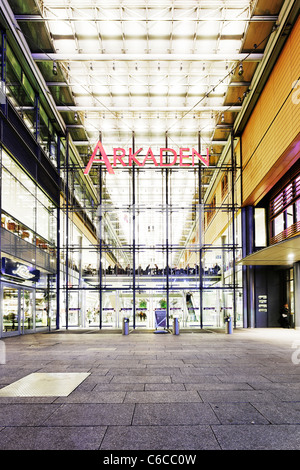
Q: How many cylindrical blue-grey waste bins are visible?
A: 3